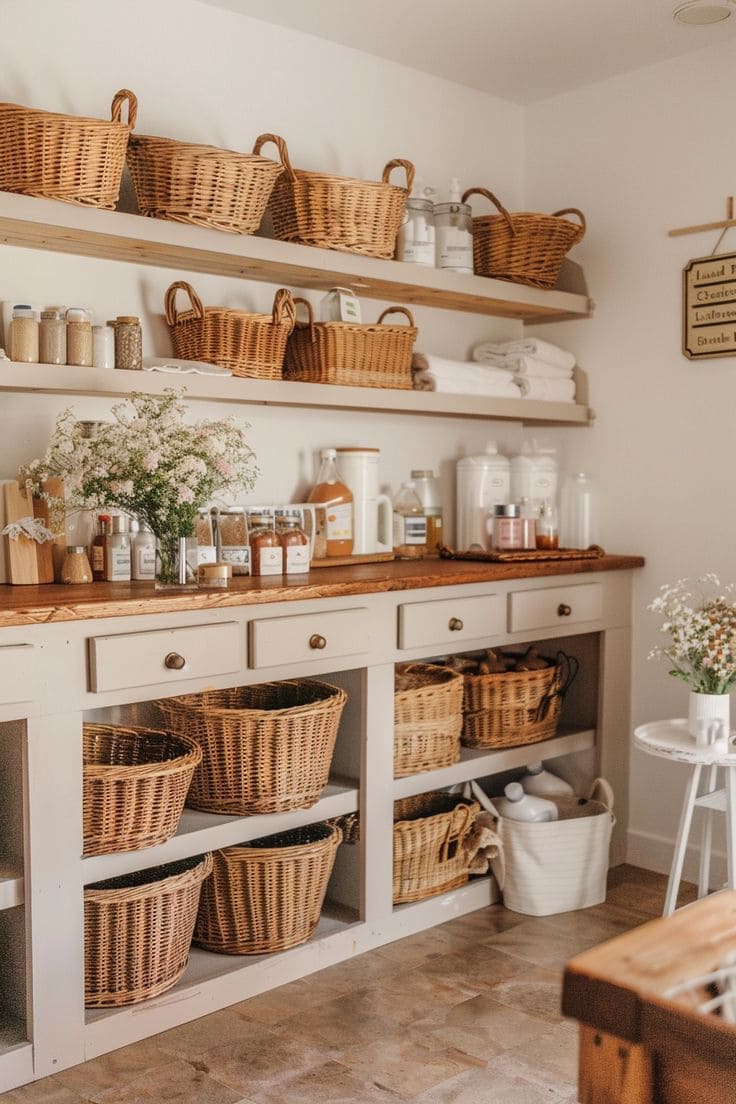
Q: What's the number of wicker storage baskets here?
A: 13